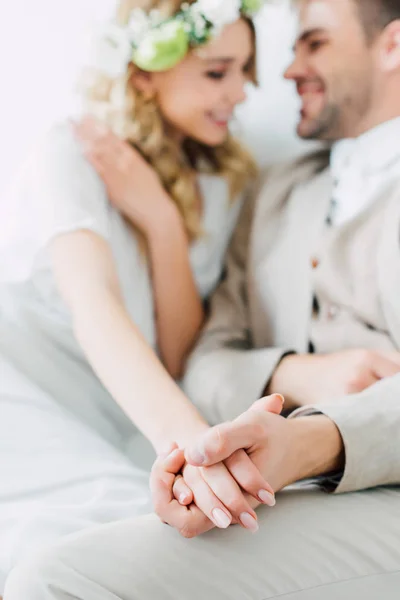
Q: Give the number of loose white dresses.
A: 1